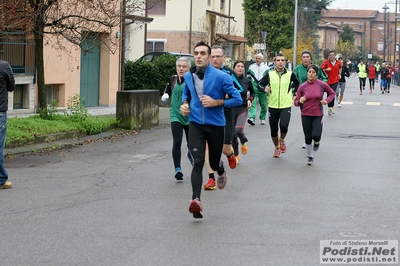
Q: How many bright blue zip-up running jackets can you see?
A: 1